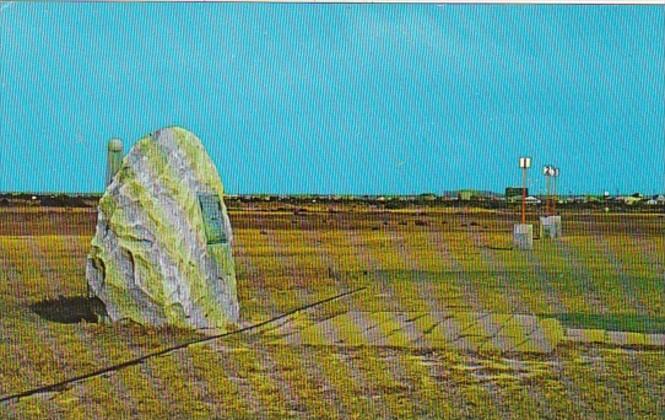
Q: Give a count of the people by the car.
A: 0